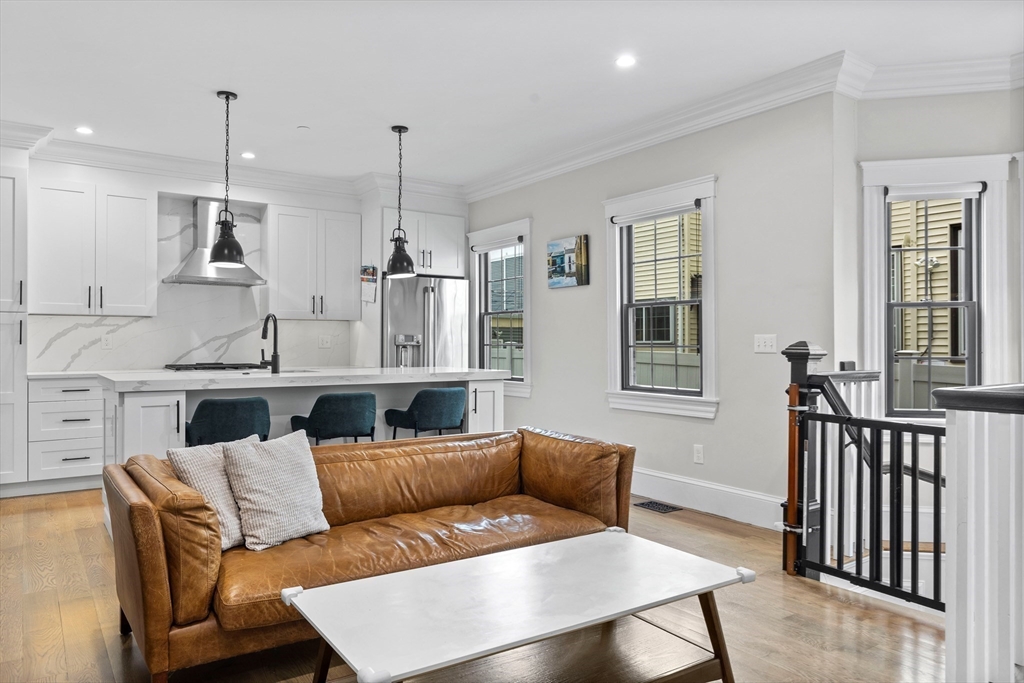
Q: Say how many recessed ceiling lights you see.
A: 3